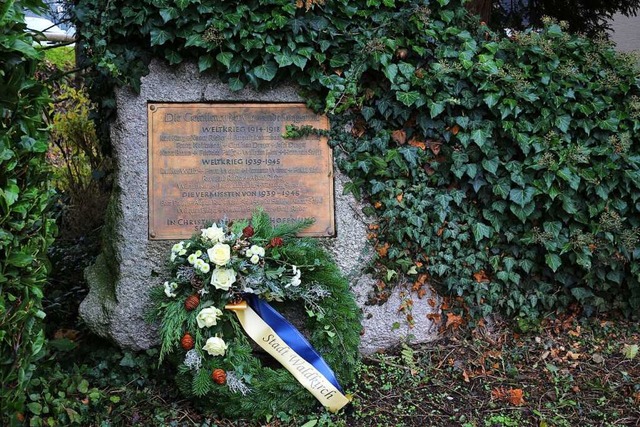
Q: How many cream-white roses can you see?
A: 5